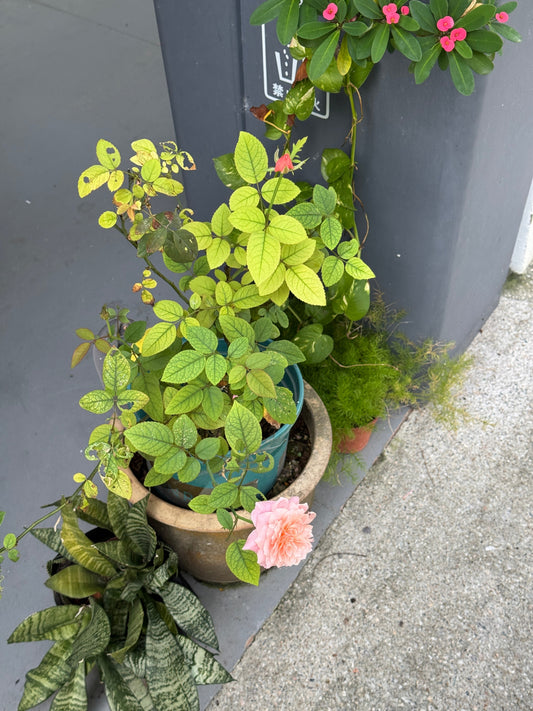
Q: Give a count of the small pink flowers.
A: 8